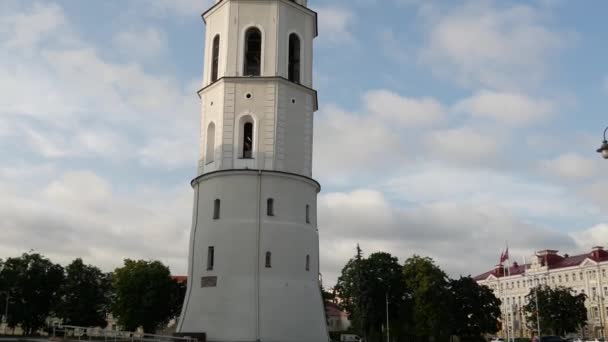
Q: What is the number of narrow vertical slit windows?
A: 6